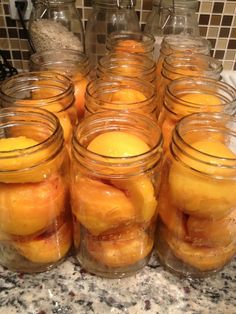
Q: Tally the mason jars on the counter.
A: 11